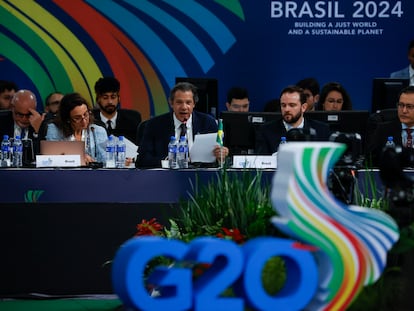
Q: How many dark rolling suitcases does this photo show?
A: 0